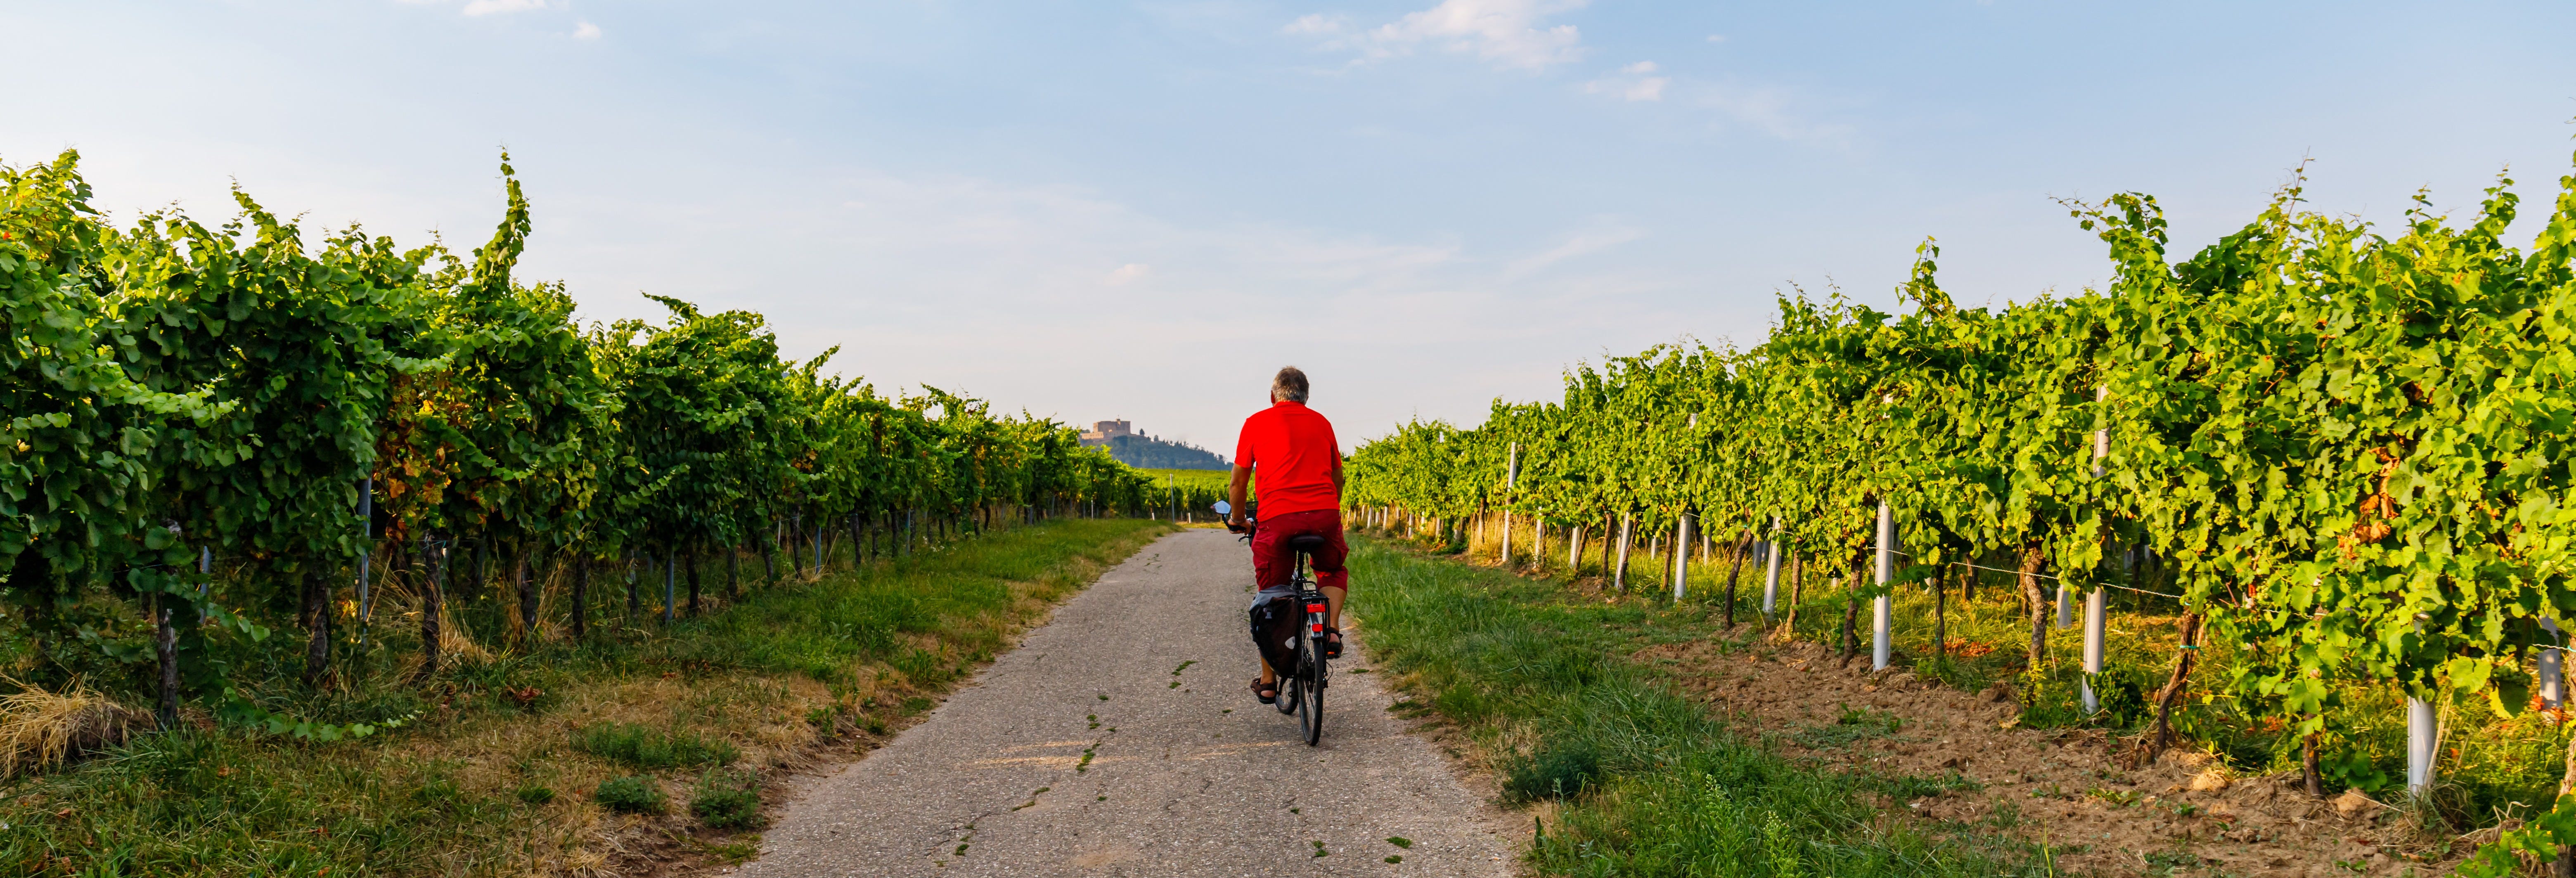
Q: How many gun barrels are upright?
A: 0